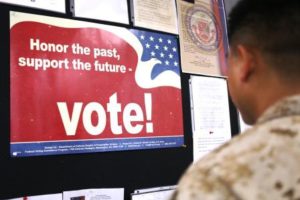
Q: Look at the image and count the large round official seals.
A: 1